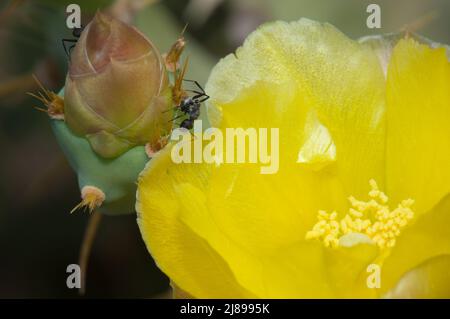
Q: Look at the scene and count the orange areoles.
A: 5